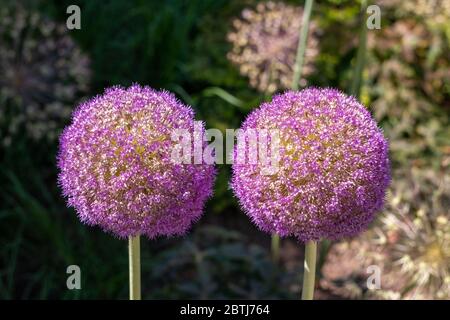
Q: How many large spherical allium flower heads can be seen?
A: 2